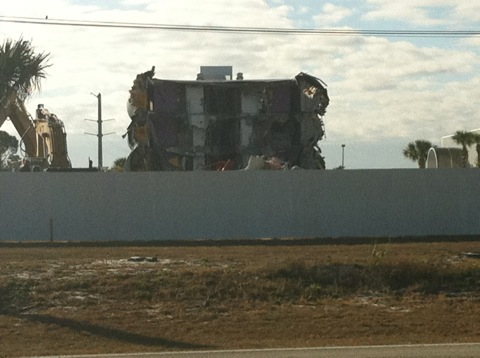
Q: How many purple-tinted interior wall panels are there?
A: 3